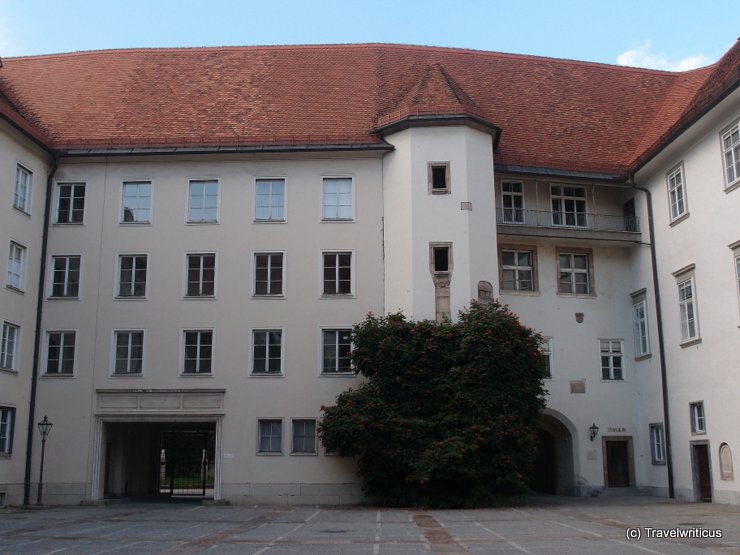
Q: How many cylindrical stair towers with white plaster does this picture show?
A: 1